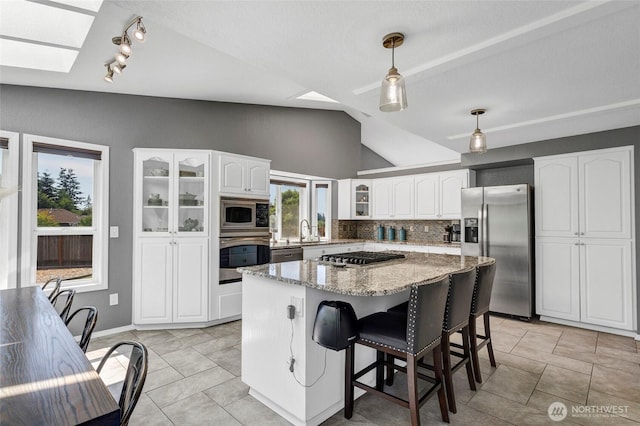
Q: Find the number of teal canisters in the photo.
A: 3